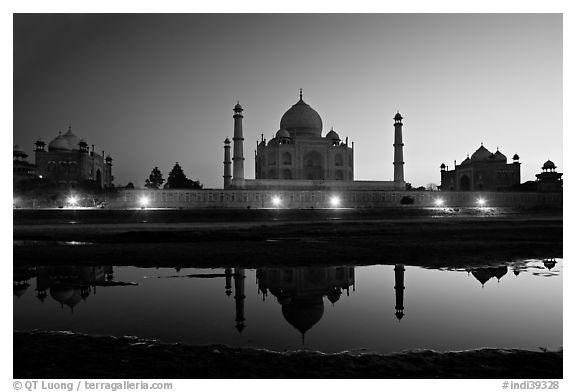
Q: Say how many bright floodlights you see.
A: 6